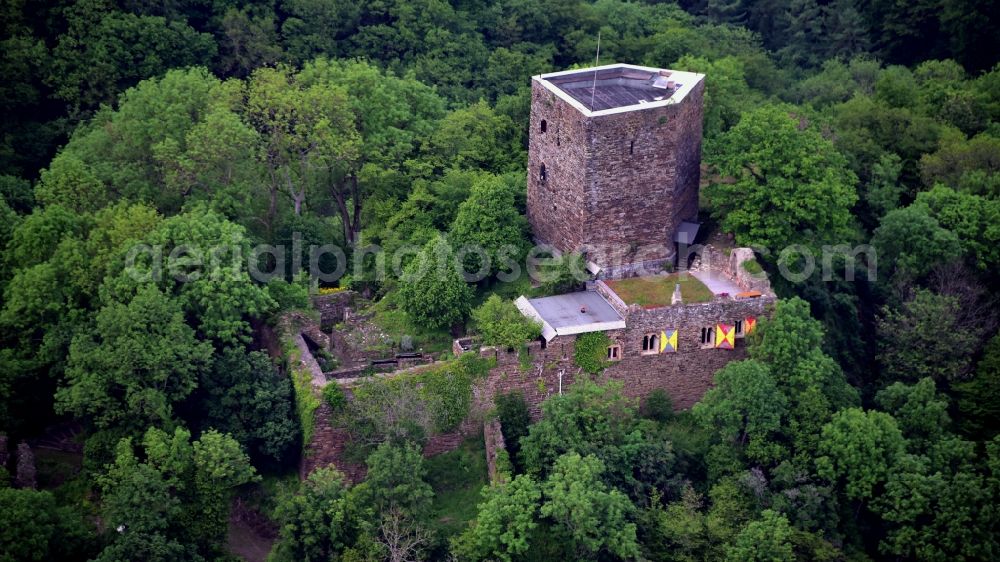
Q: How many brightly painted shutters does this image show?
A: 3